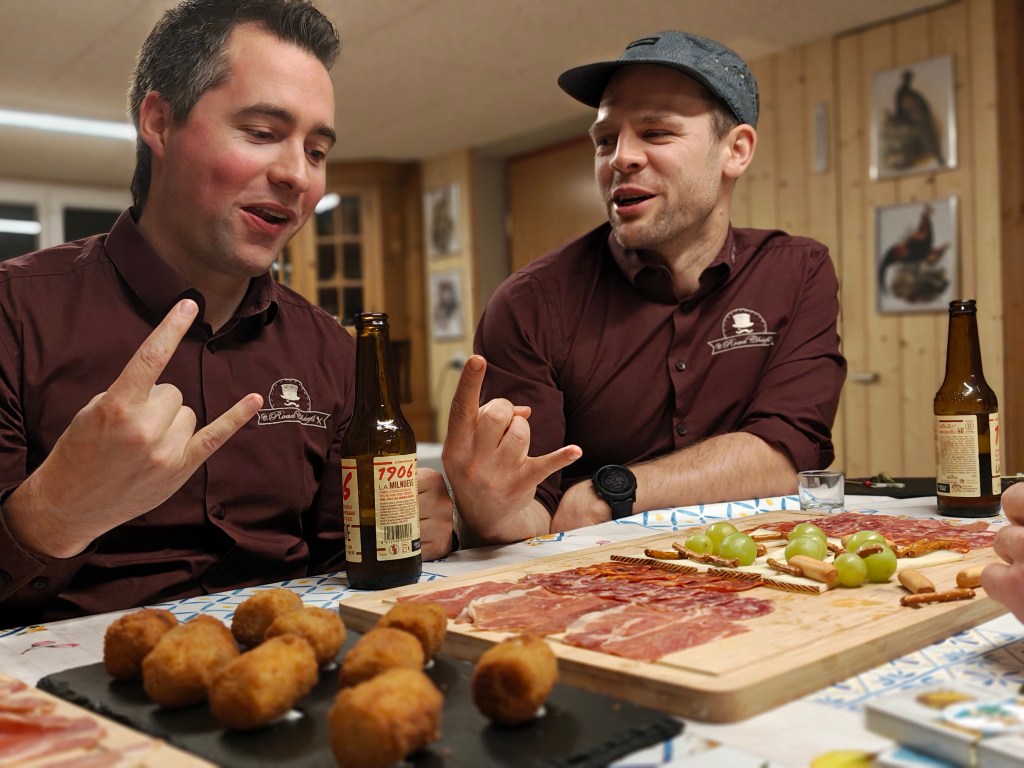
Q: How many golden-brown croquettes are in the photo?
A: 9